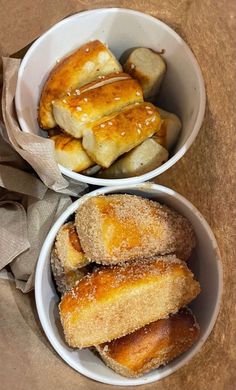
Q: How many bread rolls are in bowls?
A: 11